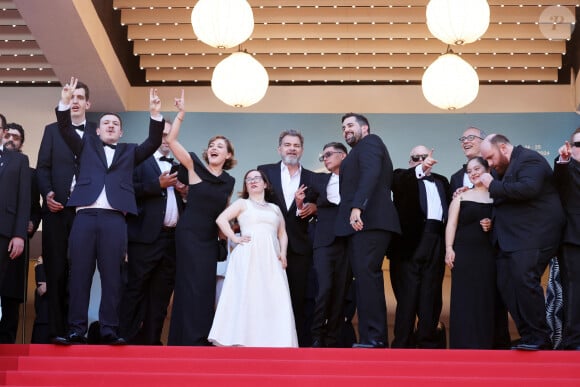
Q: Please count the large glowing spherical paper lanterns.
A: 4